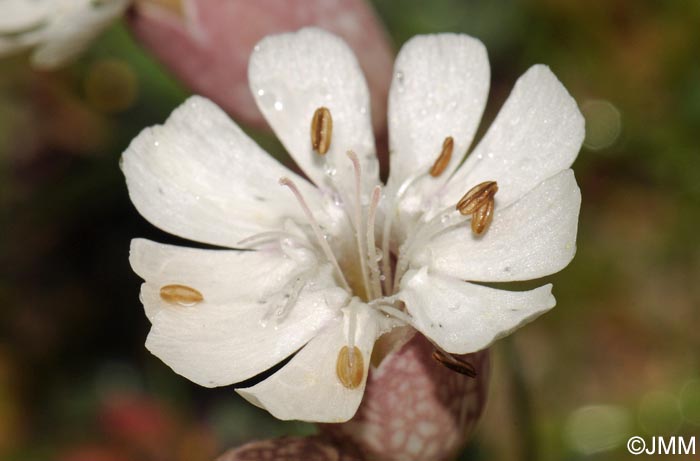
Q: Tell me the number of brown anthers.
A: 7